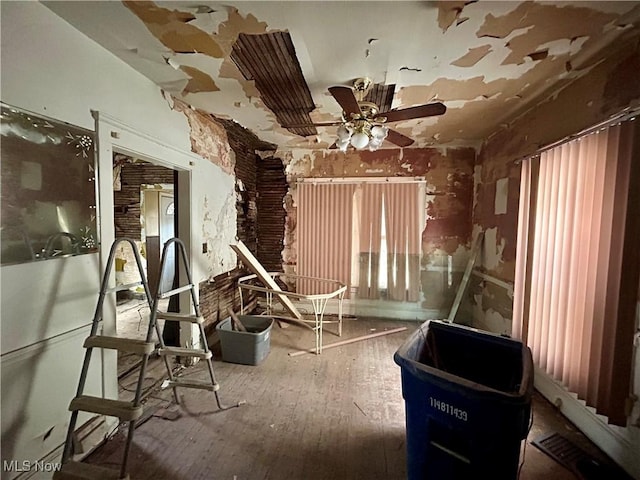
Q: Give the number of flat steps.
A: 6